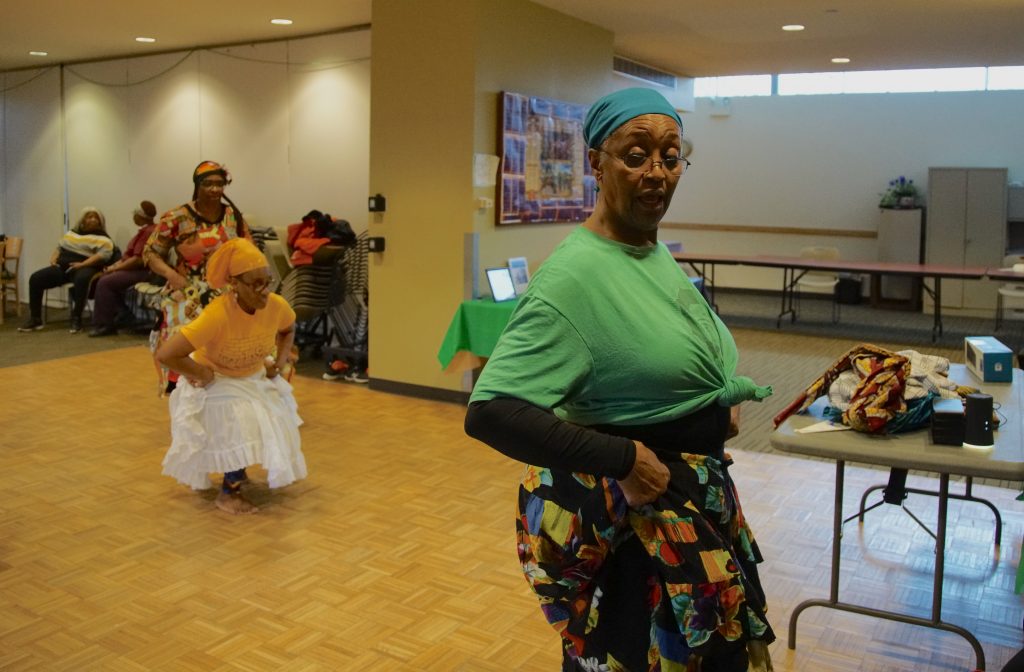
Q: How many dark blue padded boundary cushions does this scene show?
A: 0